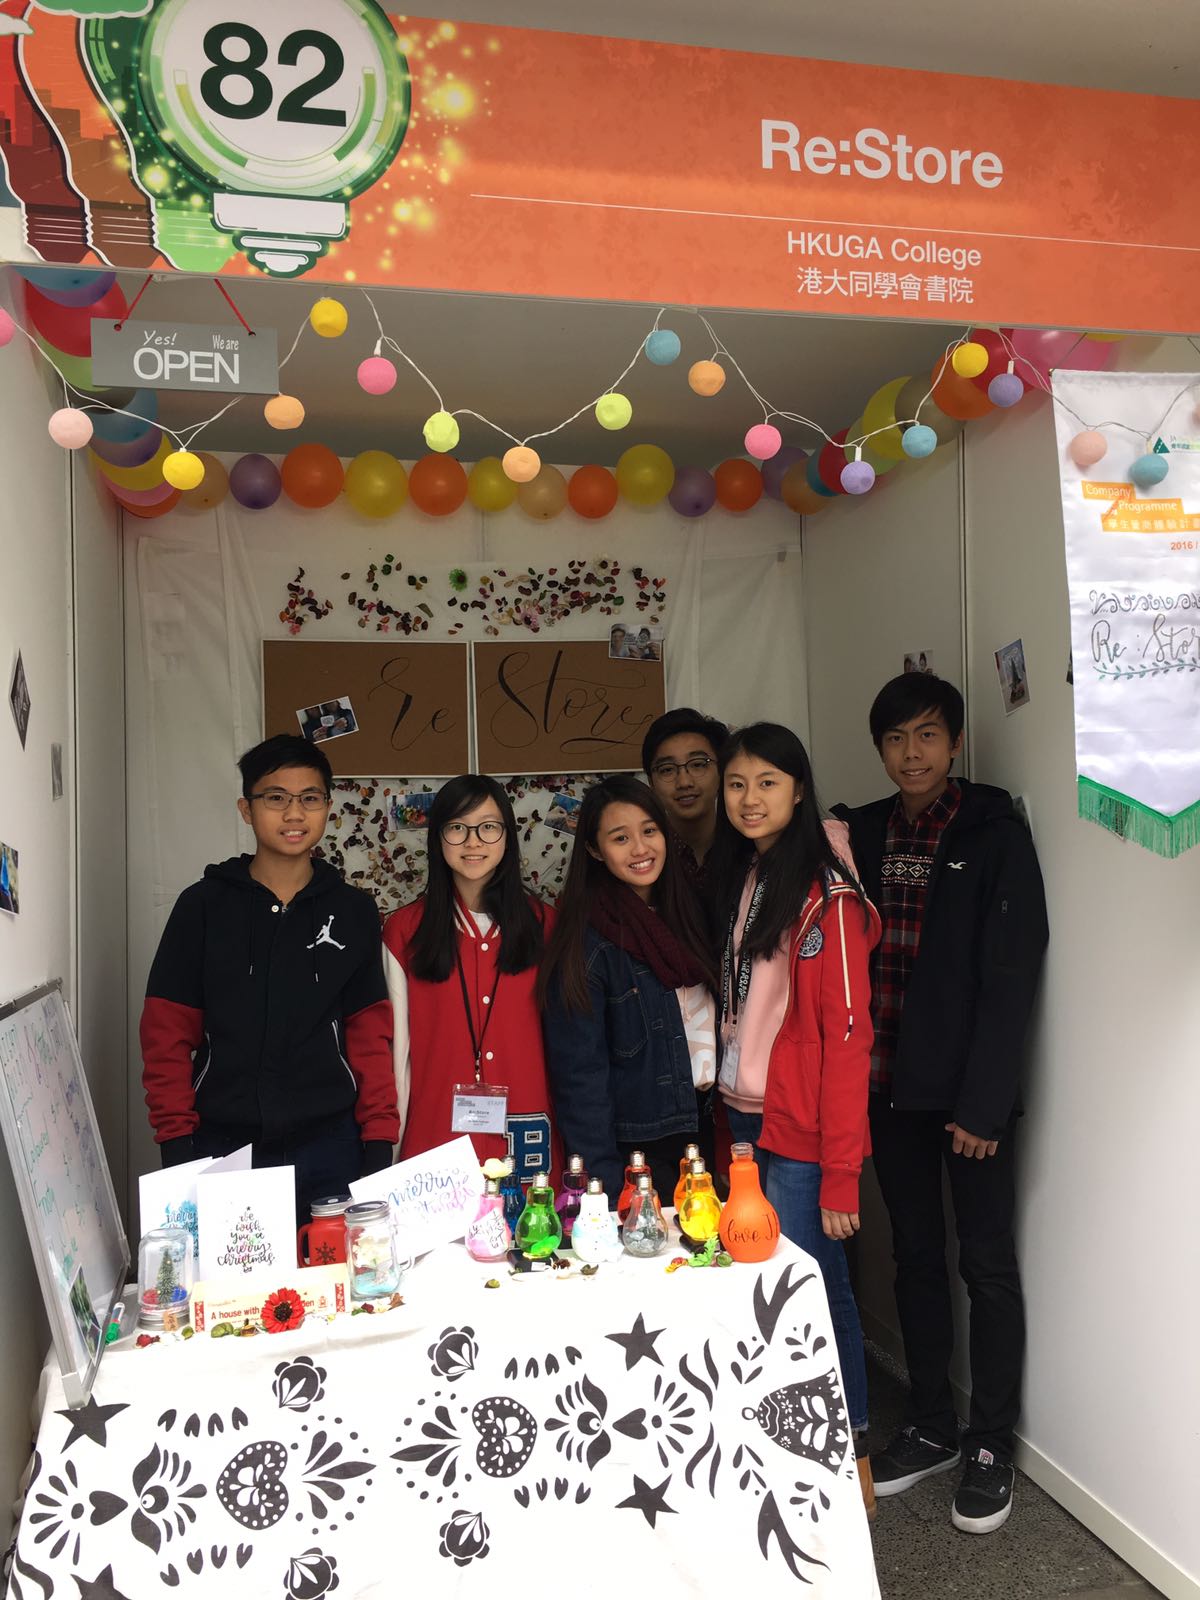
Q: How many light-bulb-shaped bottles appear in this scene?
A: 10